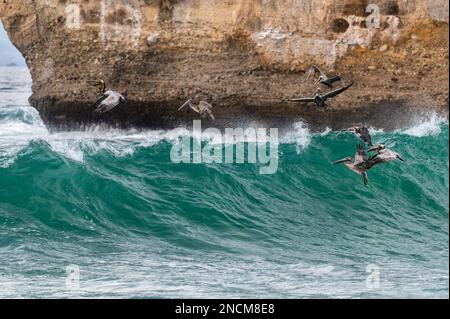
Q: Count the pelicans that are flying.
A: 7